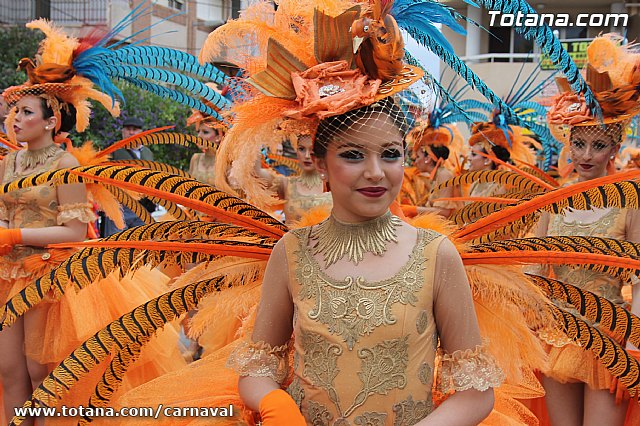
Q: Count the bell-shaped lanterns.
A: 0